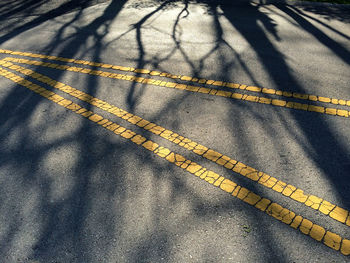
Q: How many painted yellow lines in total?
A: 4